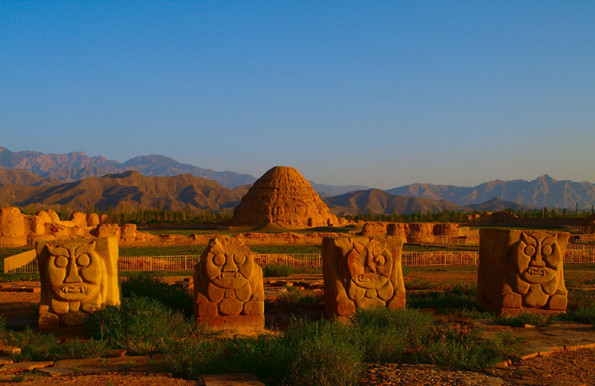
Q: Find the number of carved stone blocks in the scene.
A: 4